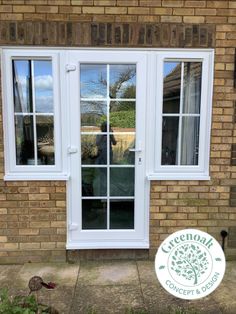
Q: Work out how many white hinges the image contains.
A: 3